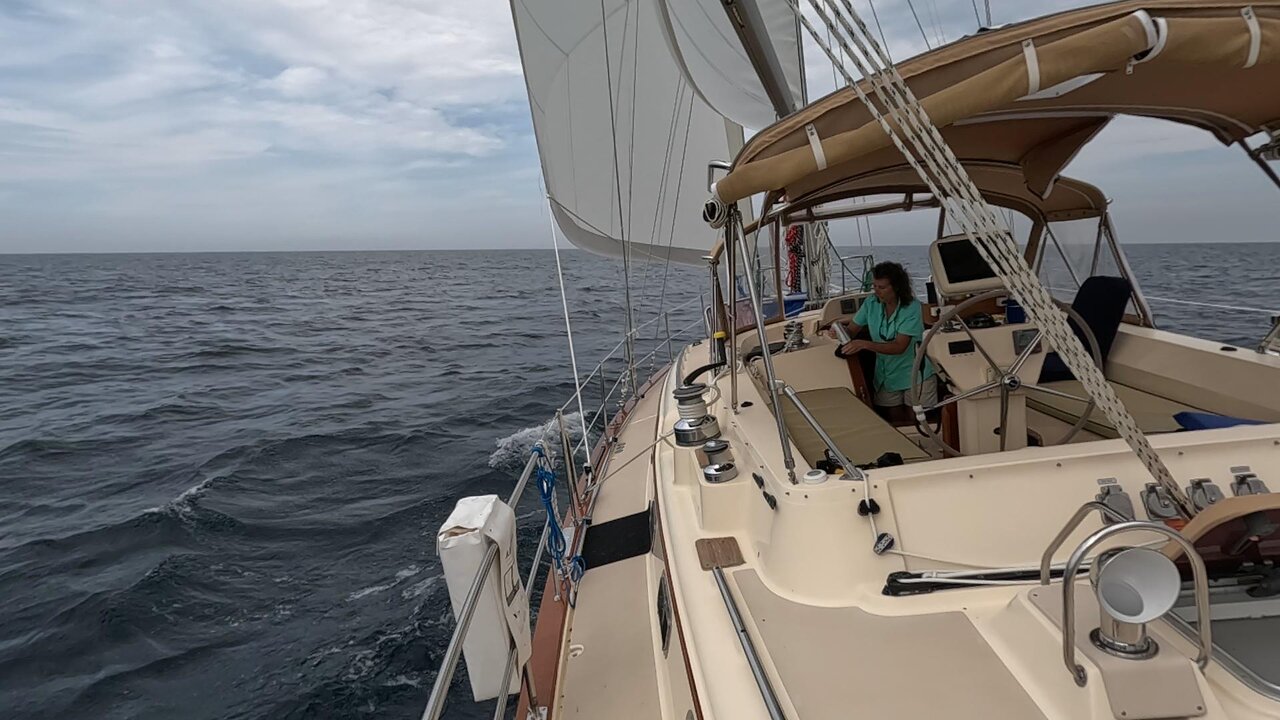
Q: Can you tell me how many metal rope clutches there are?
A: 4